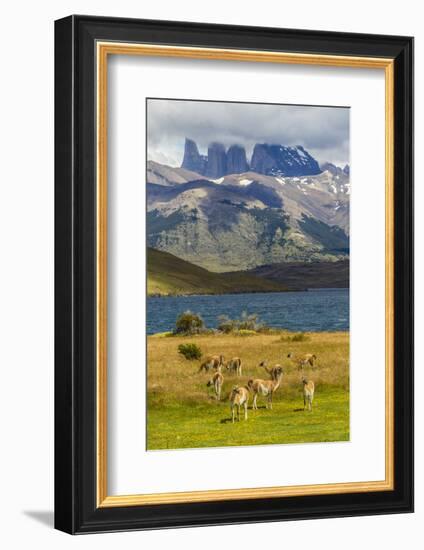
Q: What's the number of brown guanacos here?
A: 8